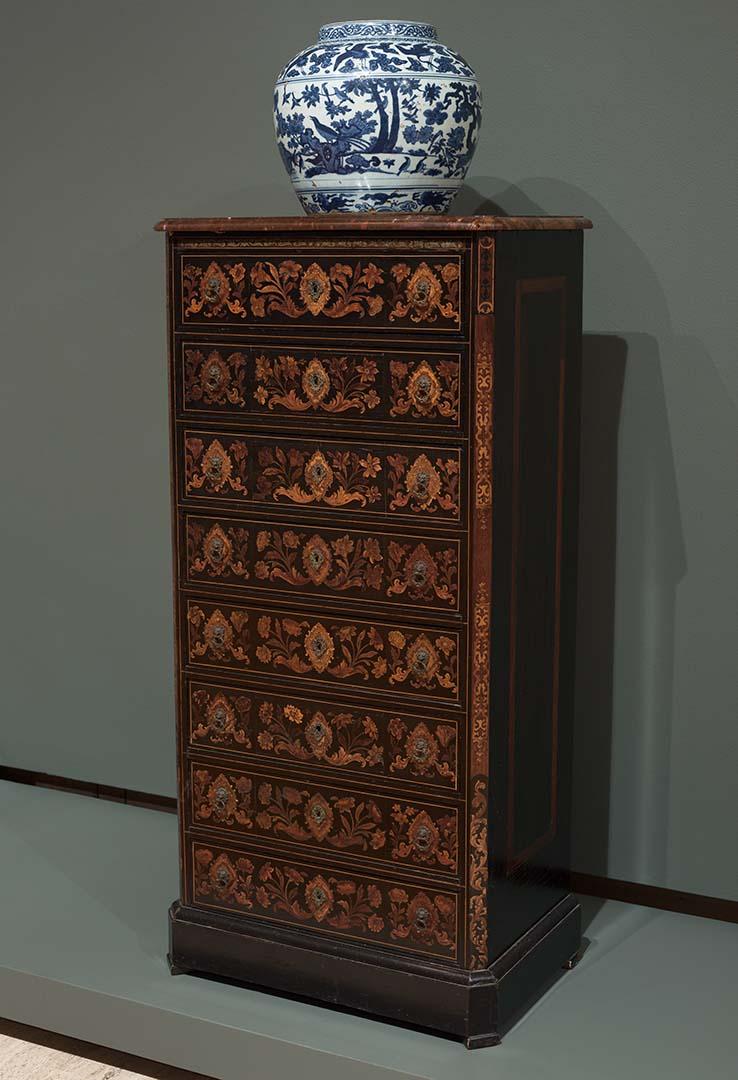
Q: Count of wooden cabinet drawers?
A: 8